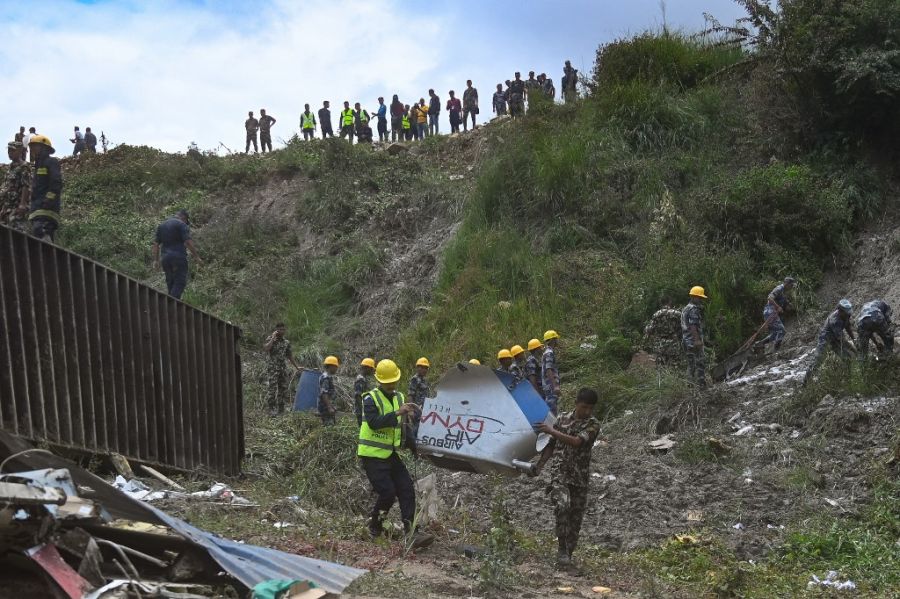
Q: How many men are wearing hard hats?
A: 11